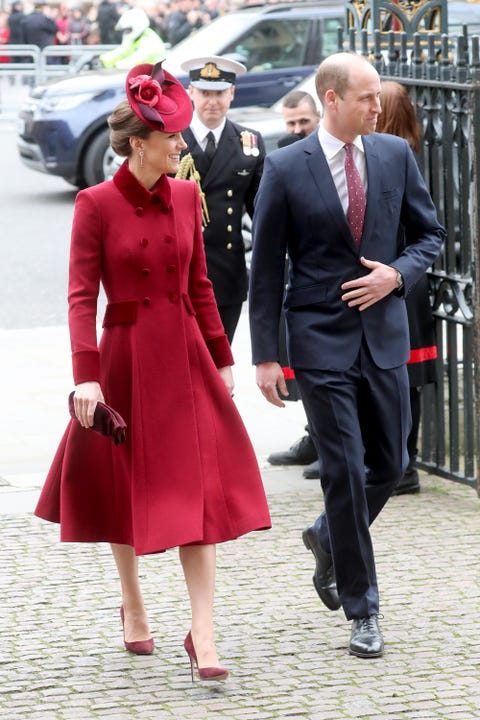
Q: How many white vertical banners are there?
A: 0